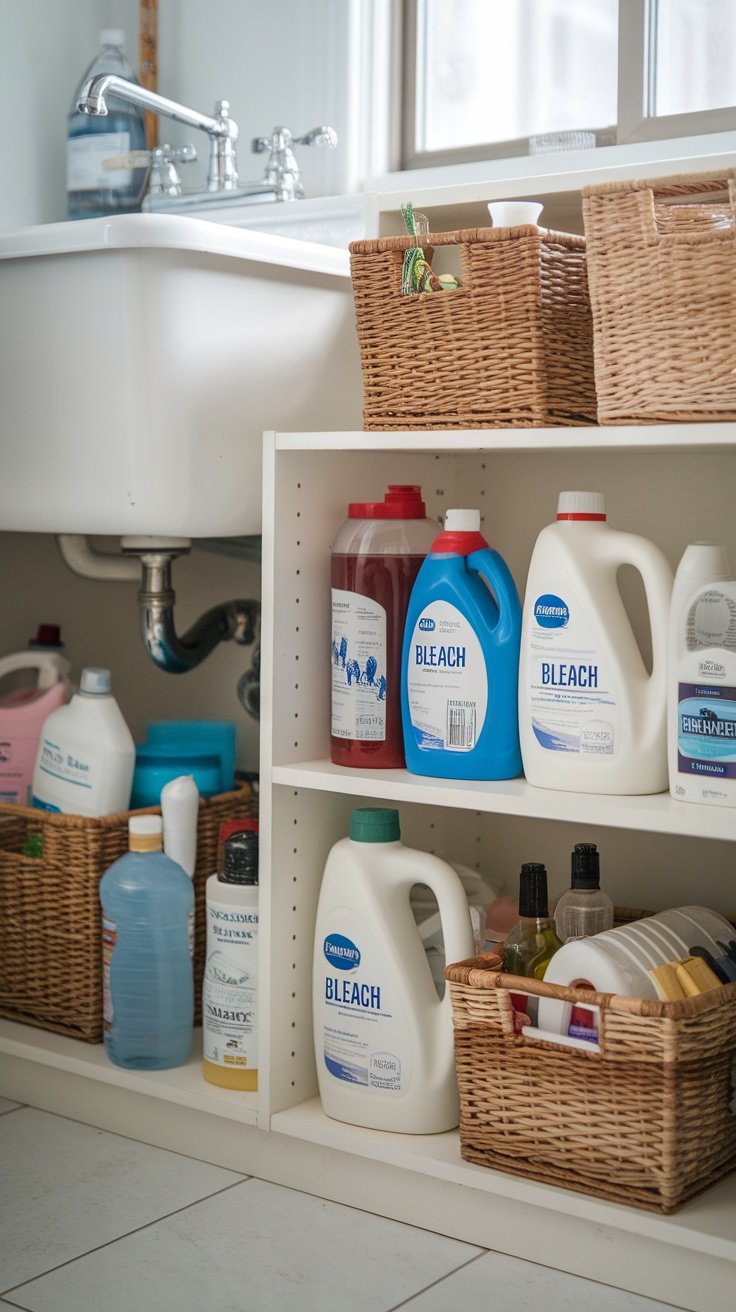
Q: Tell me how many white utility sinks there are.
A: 1